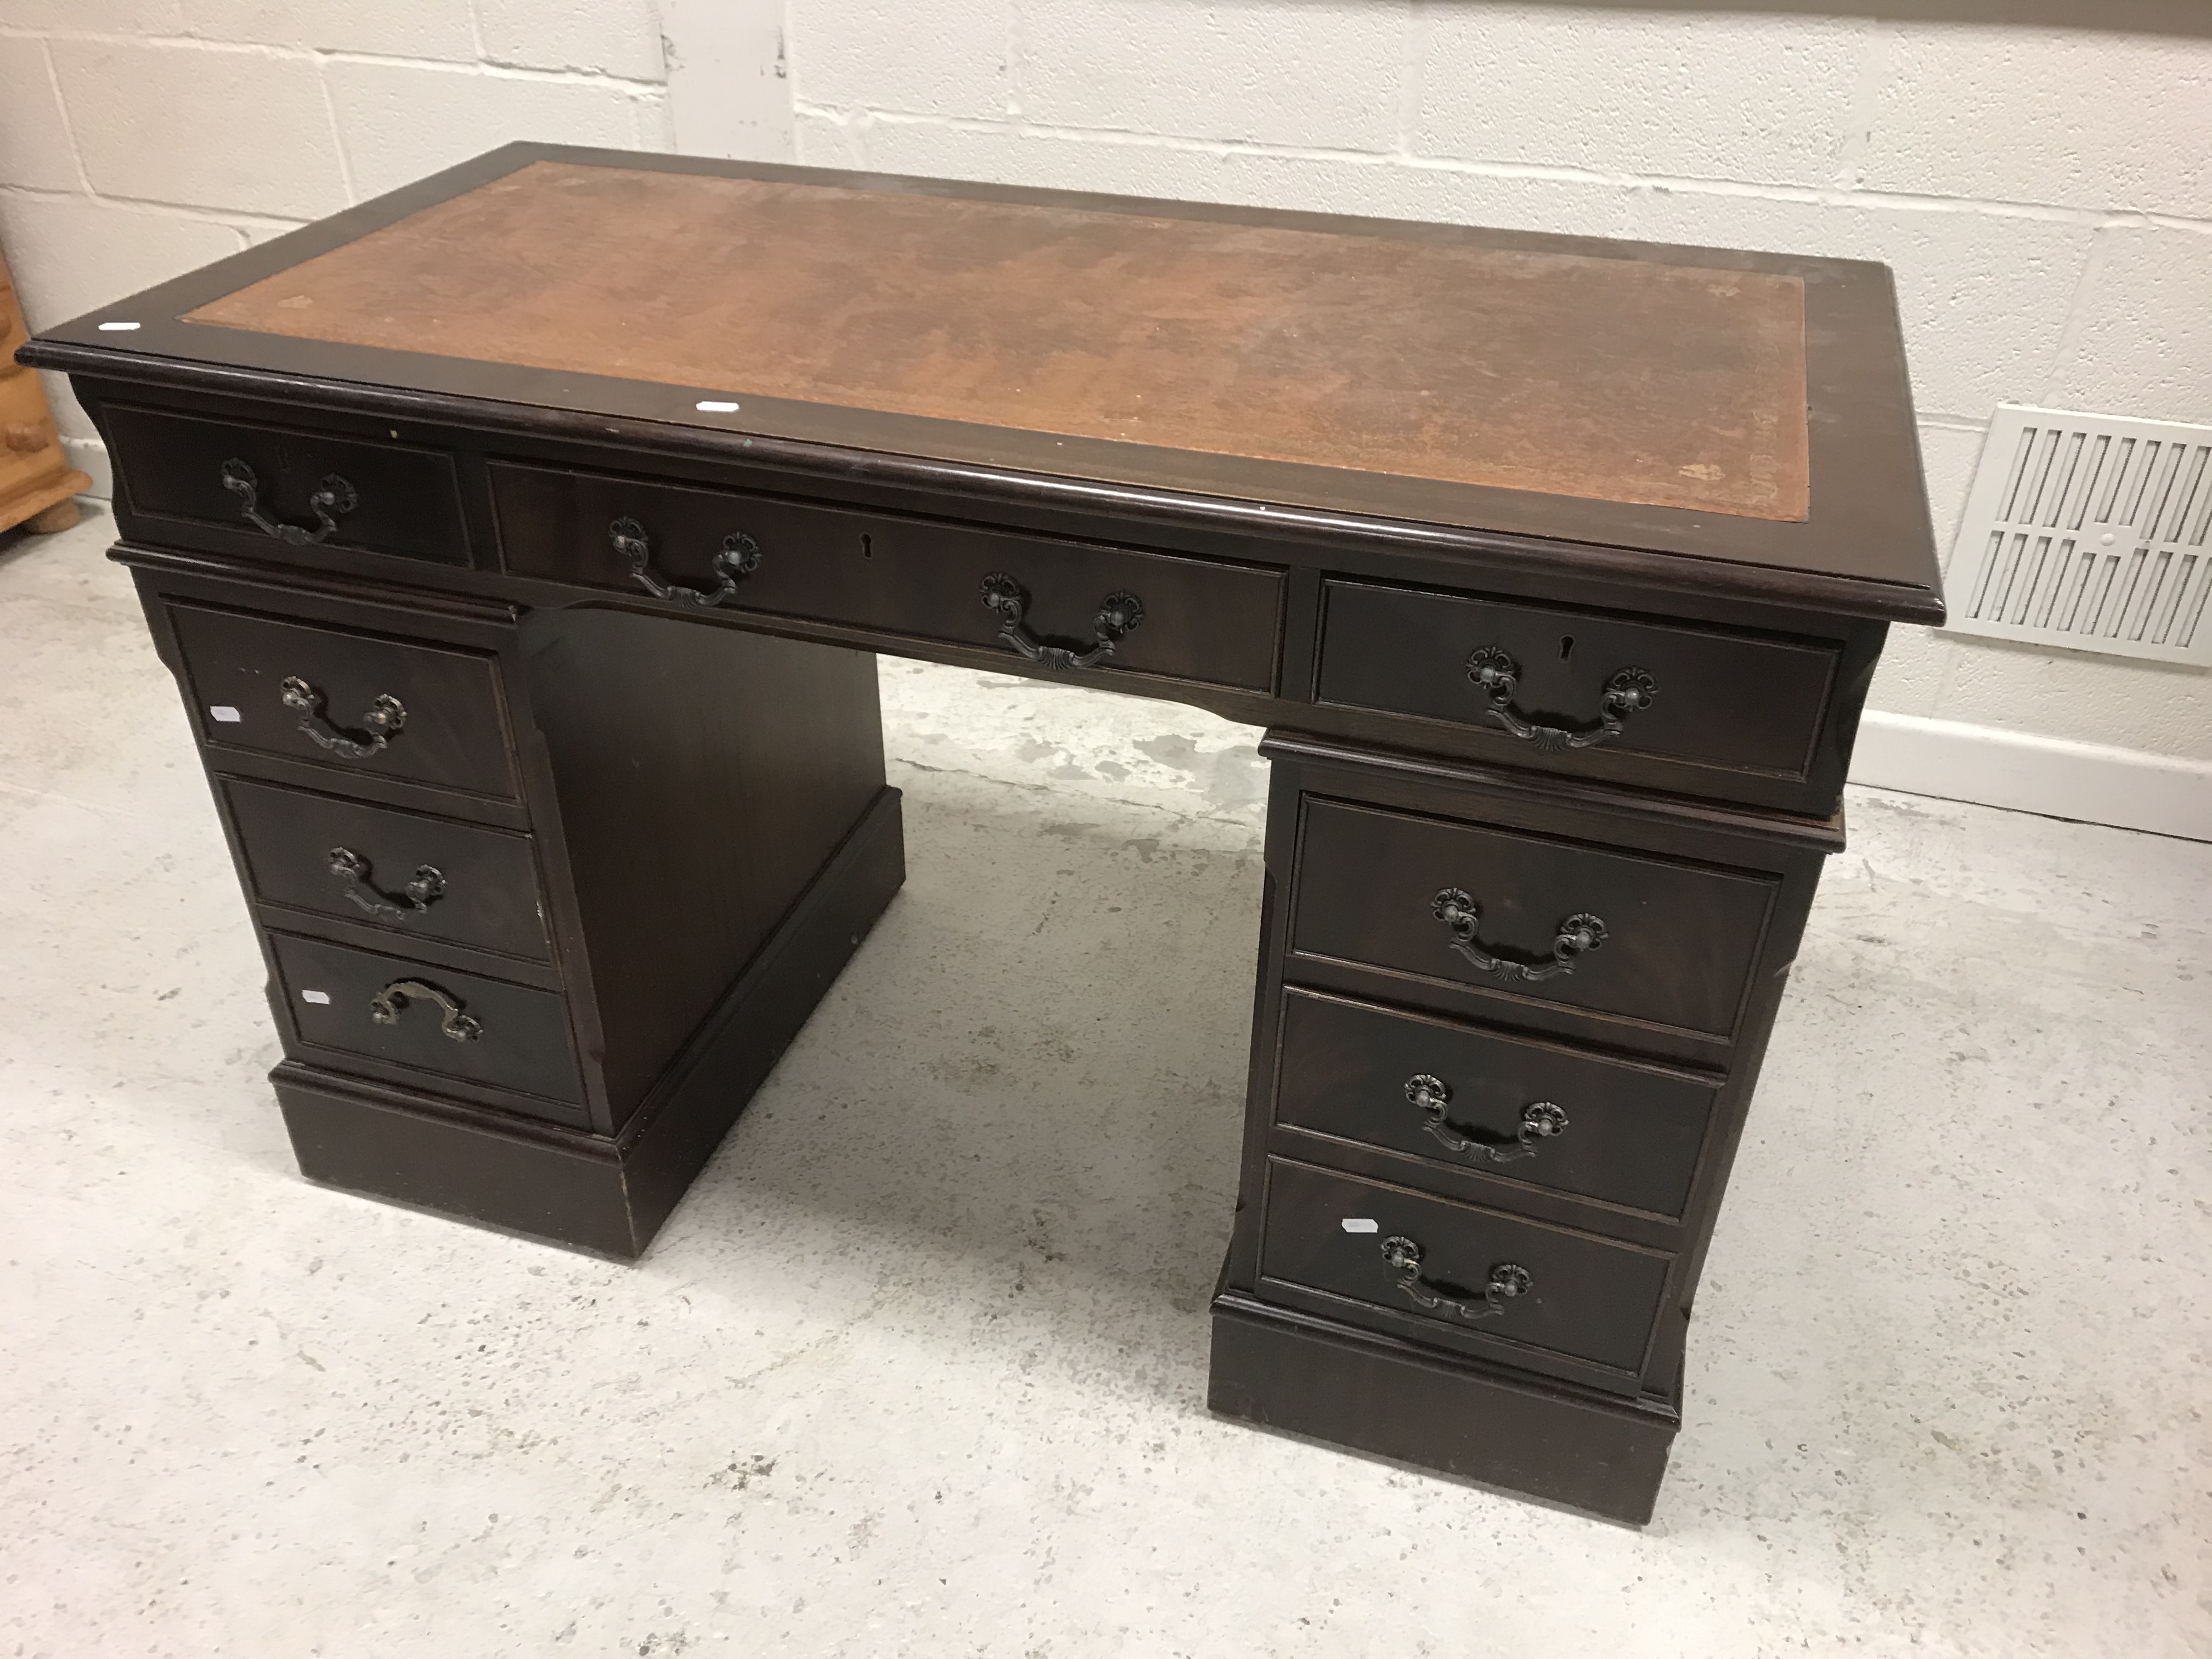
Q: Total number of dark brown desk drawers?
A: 9